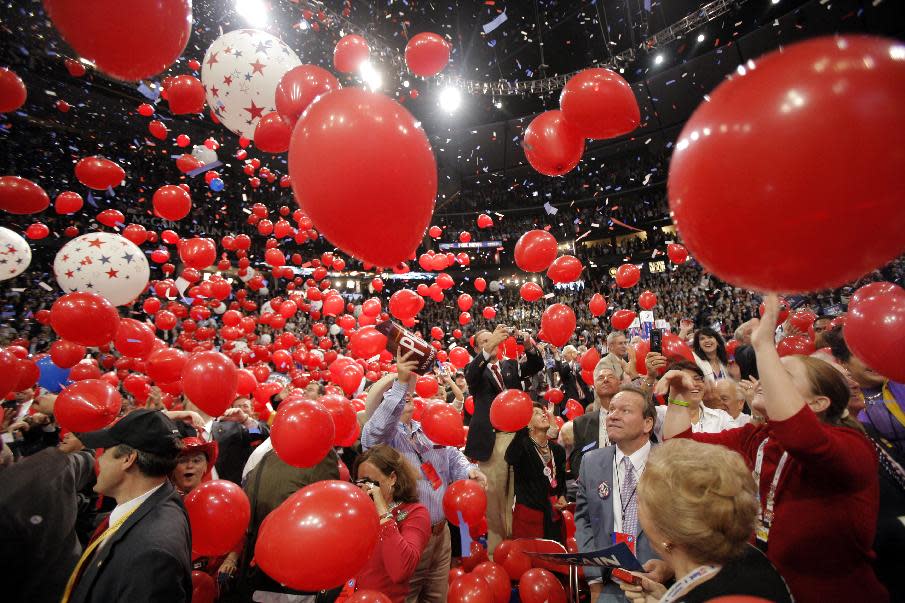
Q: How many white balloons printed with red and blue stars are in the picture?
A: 3